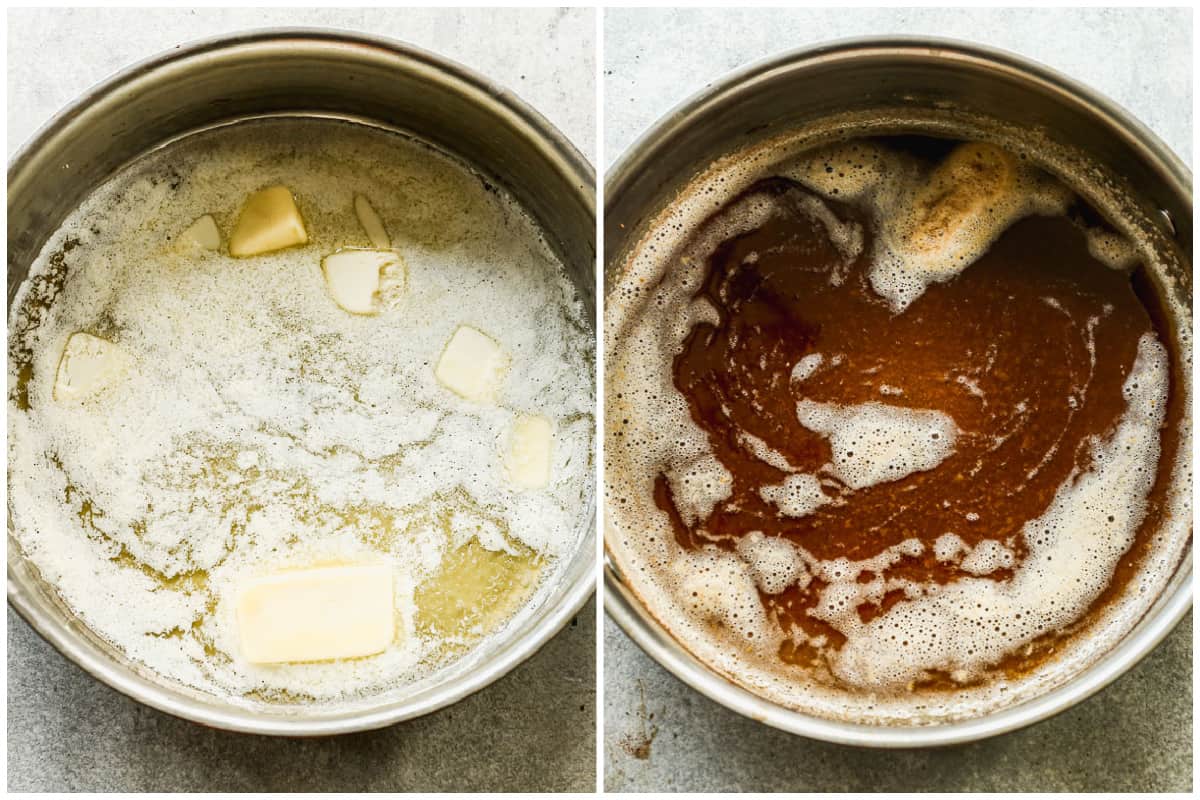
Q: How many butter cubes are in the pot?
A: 8